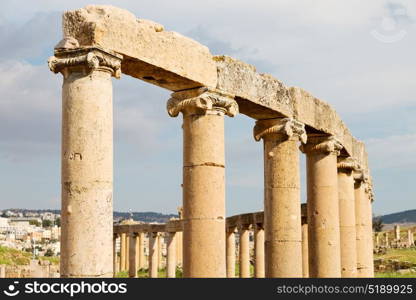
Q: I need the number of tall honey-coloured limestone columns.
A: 6